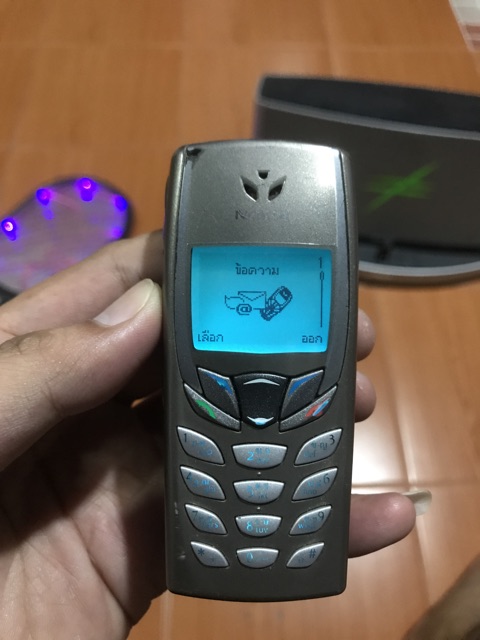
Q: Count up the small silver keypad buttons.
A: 12